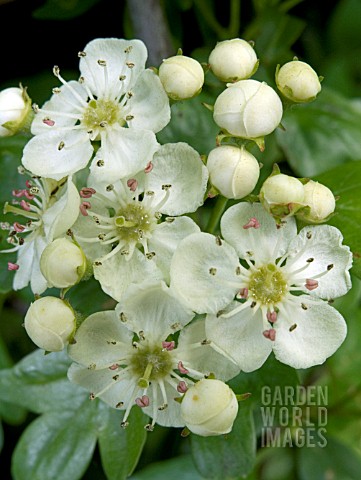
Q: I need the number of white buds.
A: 11